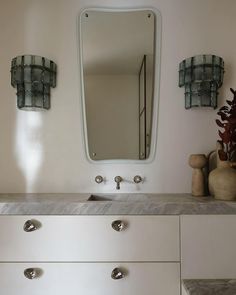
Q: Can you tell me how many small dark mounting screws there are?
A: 4